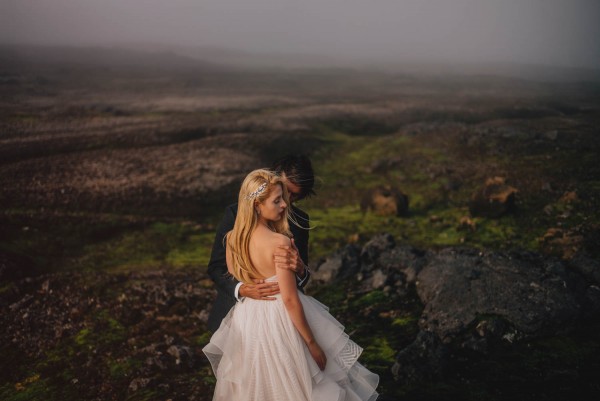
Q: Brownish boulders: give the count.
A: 2